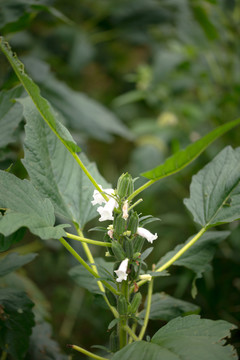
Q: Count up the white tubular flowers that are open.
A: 4